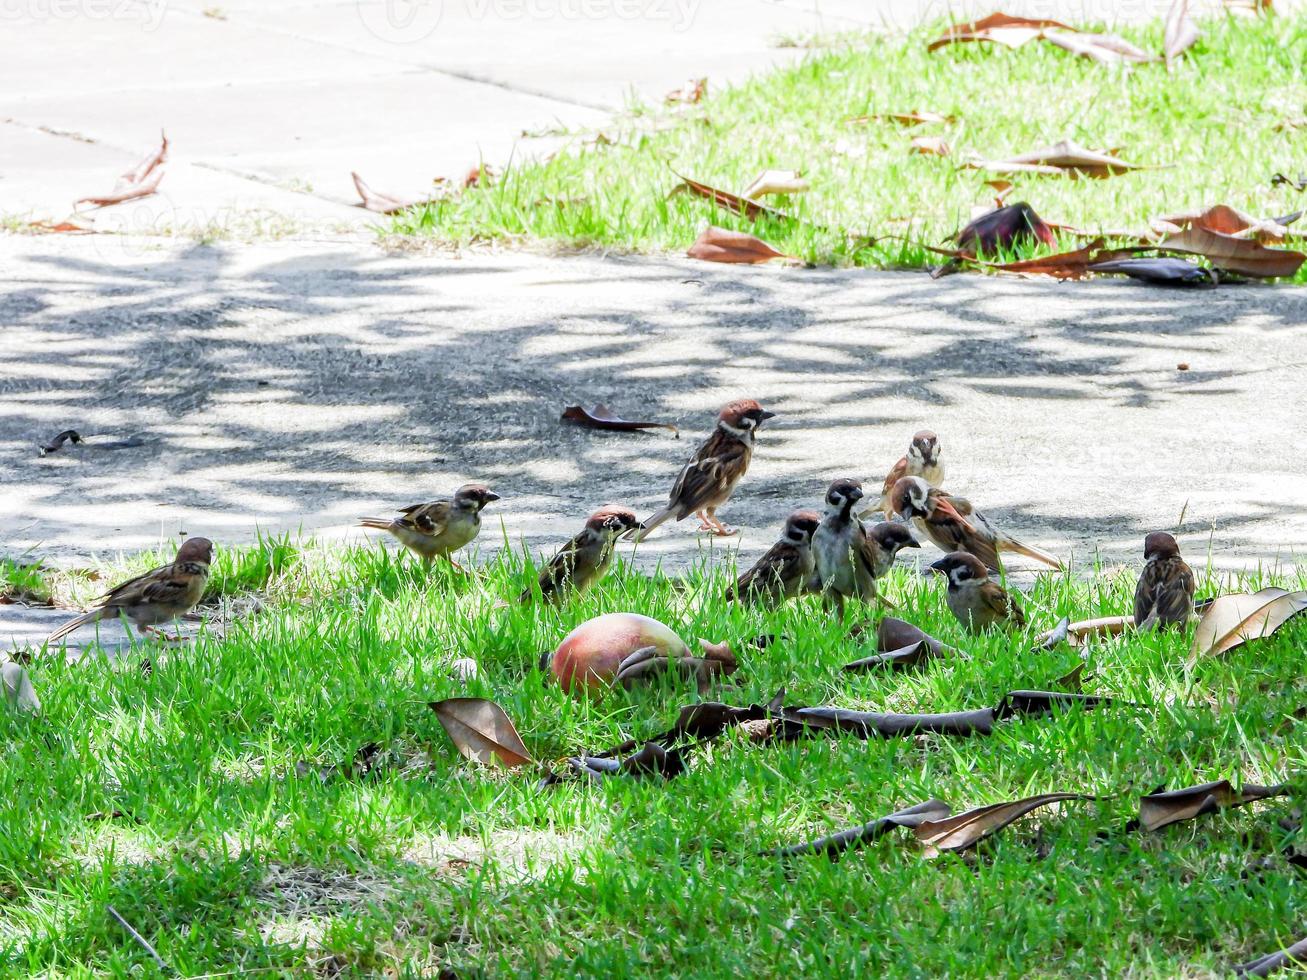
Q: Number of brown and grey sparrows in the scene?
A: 11